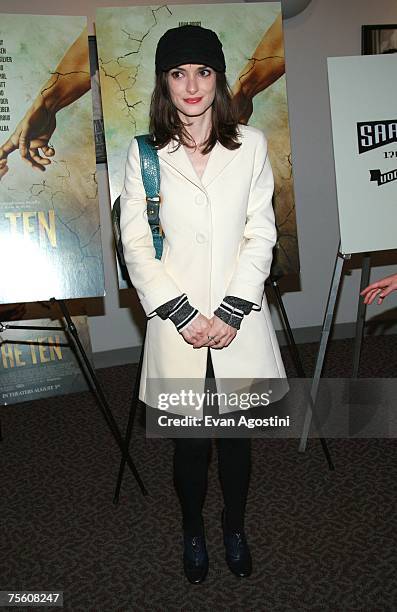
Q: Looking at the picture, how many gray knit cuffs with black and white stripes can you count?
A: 2